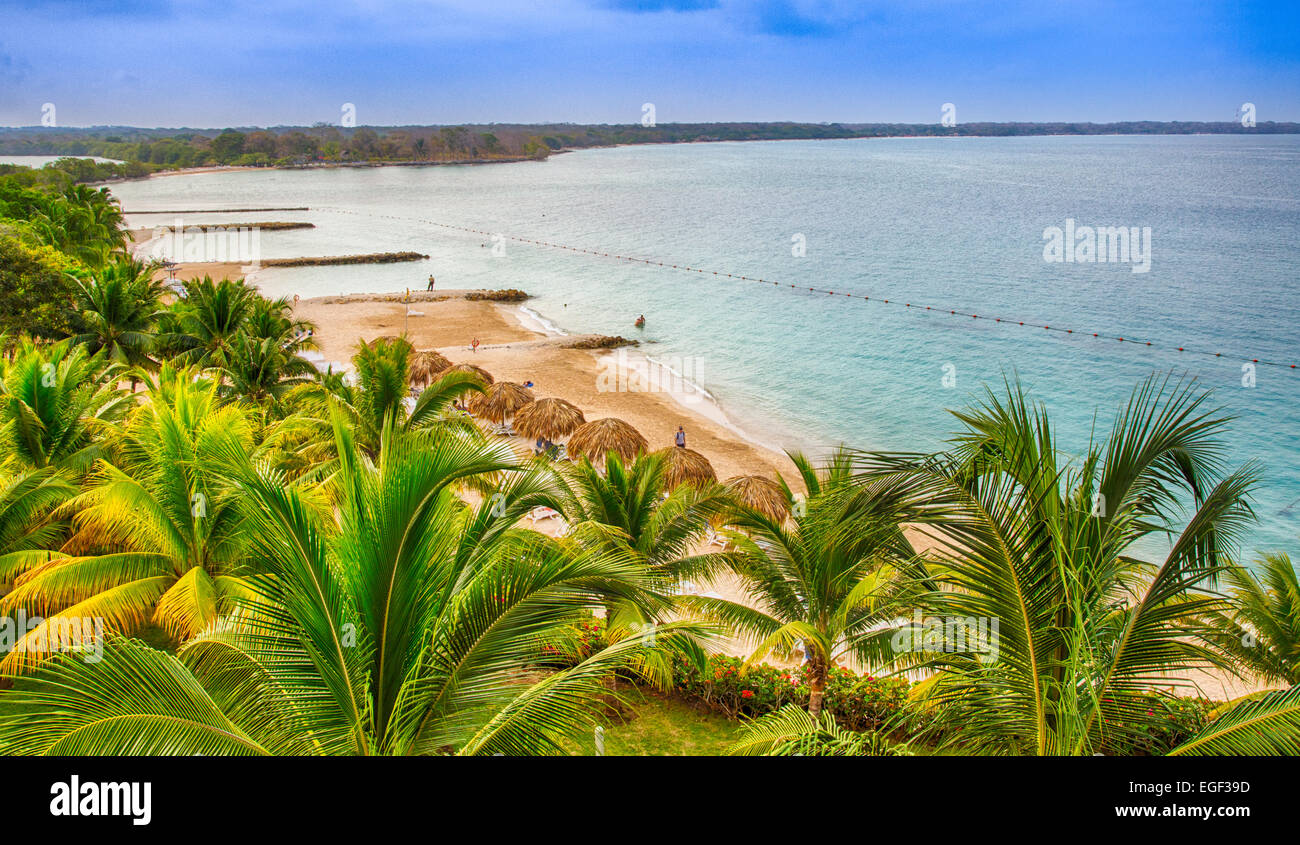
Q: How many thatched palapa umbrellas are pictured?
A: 8